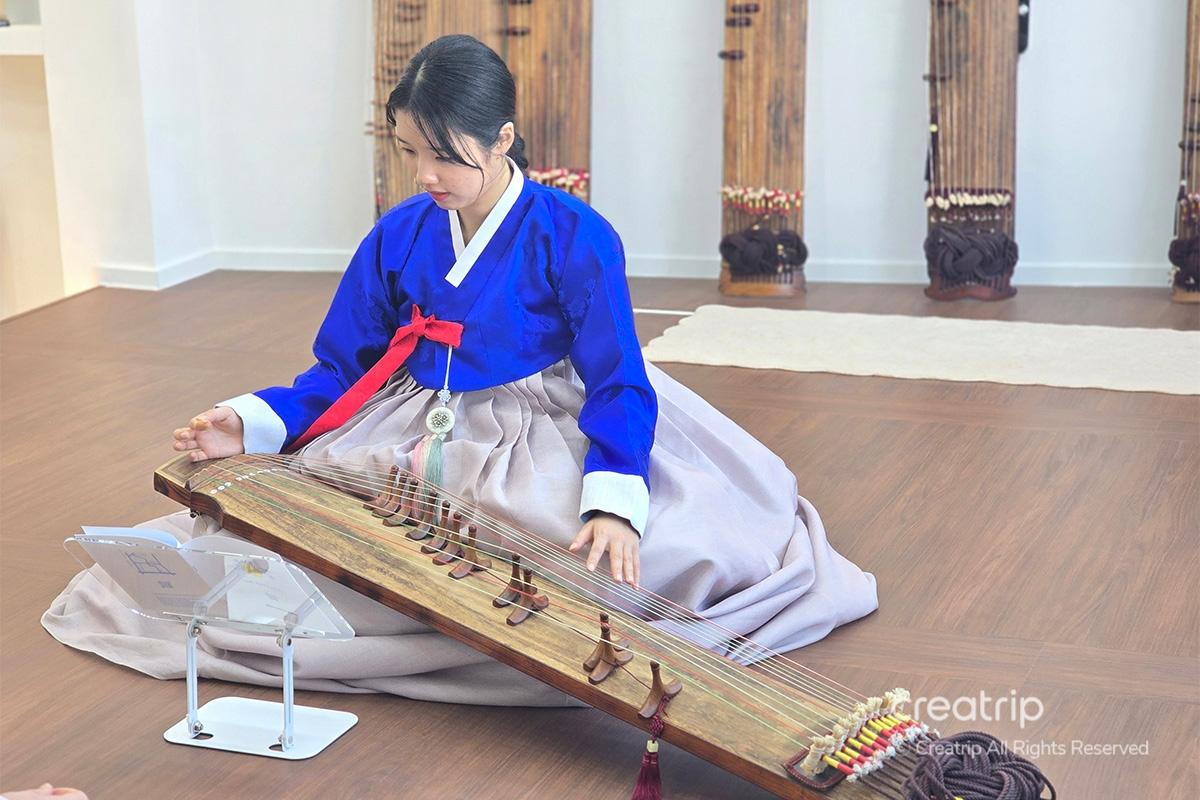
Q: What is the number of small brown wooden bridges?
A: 12